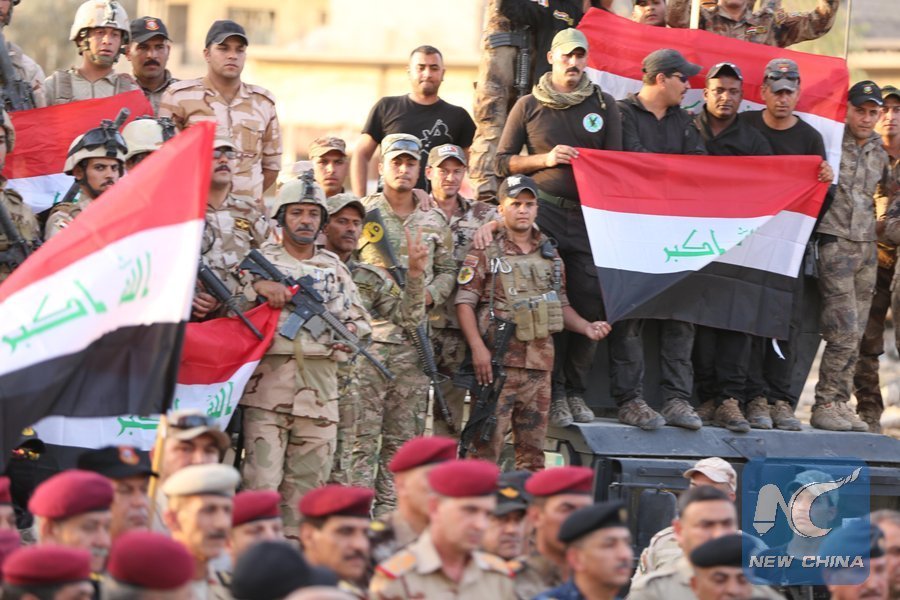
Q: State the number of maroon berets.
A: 10